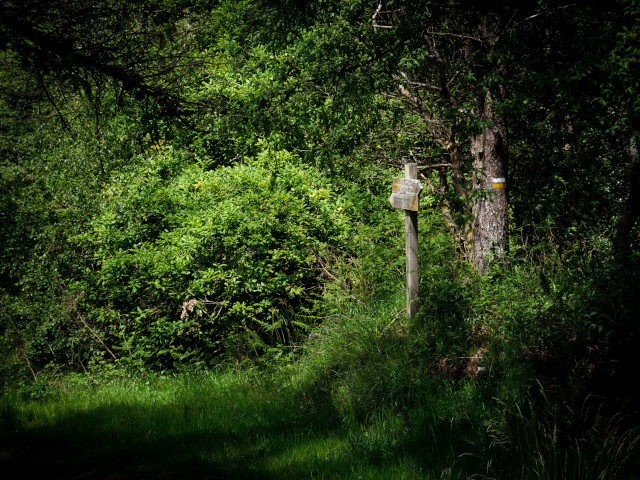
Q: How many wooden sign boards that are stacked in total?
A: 2